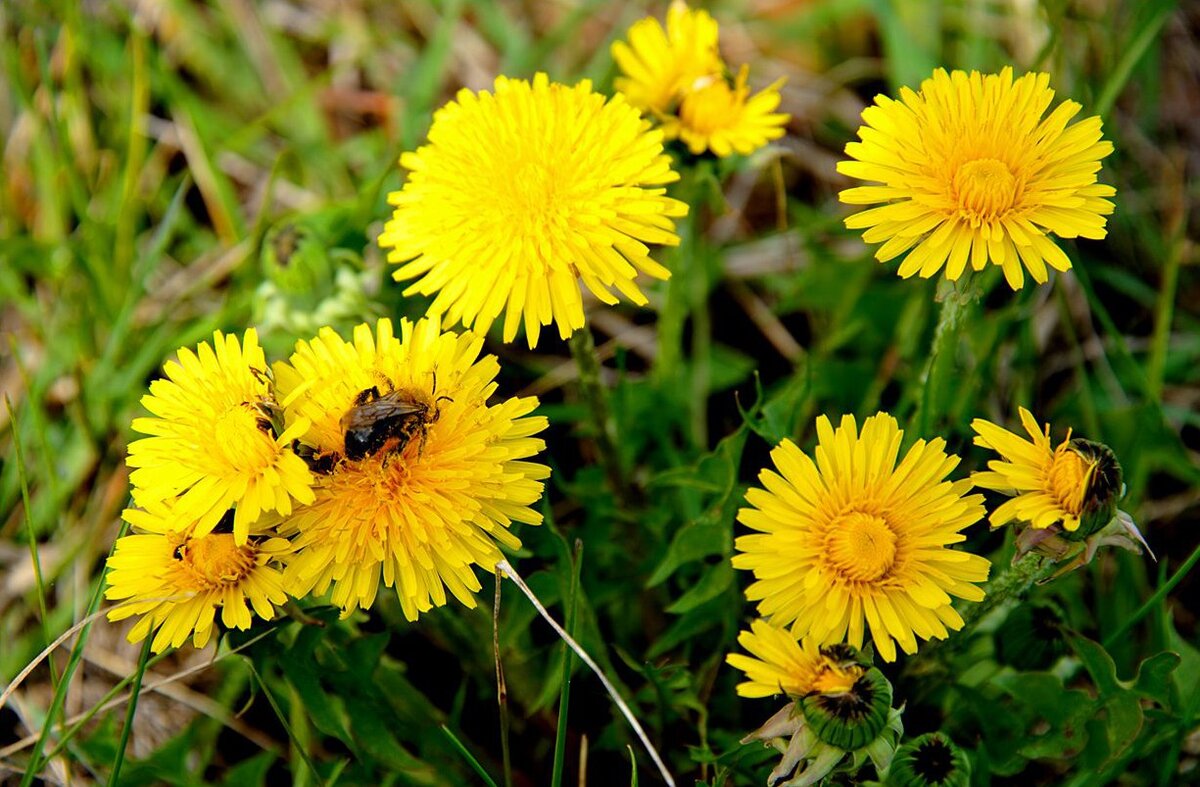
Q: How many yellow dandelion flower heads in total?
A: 10